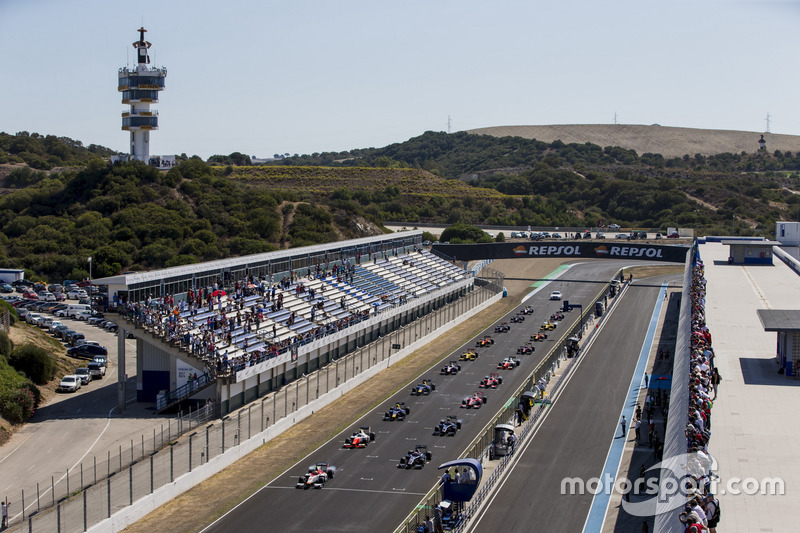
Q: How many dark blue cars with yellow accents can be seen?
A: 2